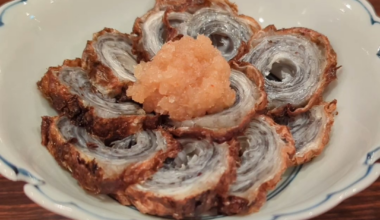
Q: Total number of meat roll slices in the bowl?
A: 11